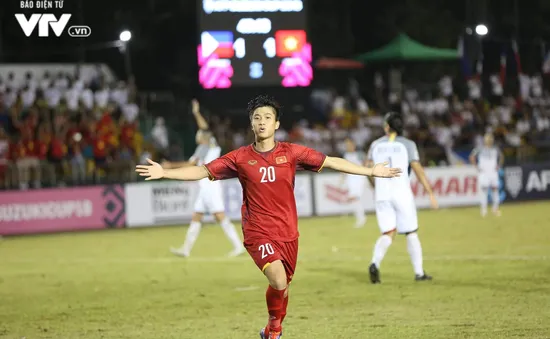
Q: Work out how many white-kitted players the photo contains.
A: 4